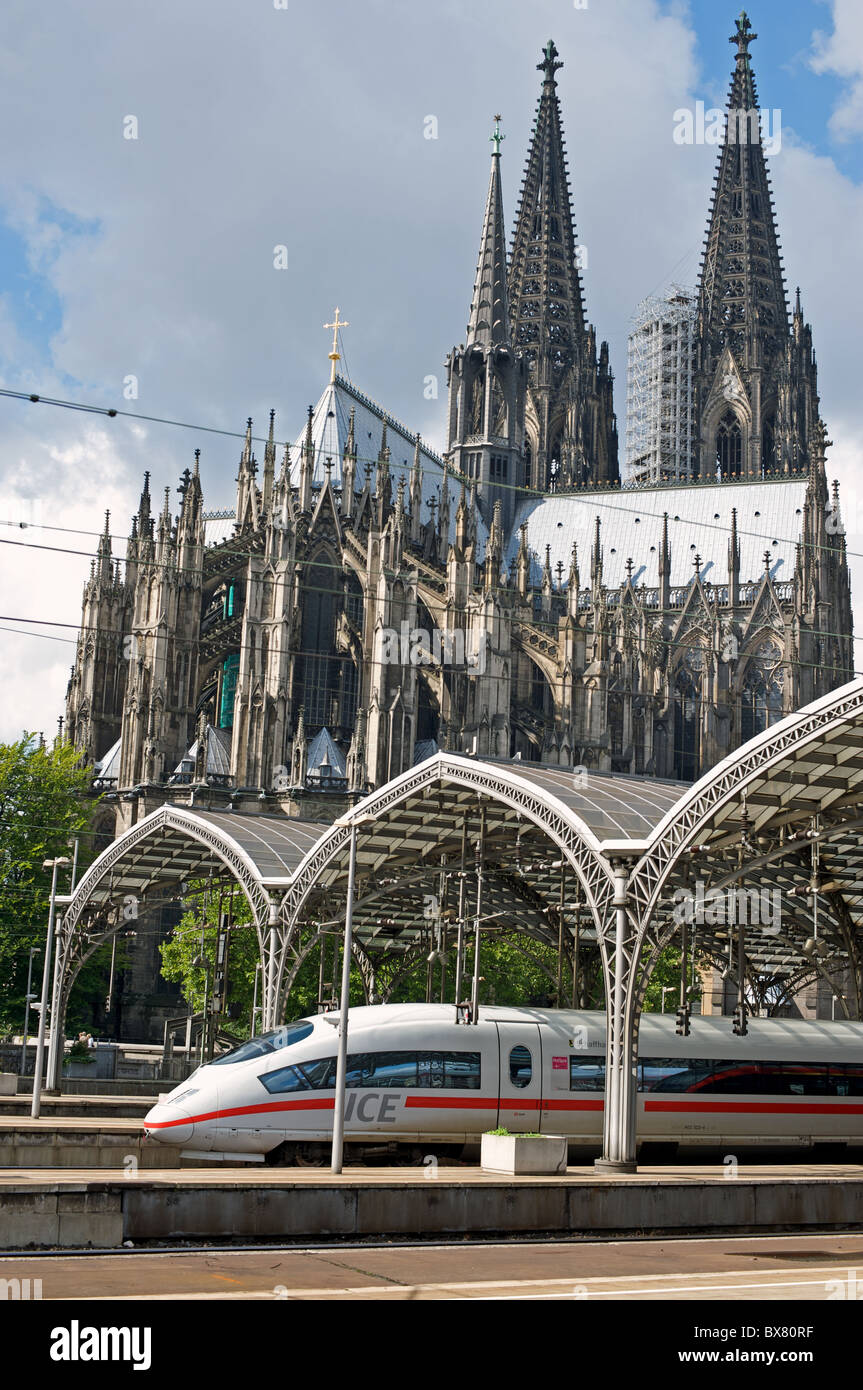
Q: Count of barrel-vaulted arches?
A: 3